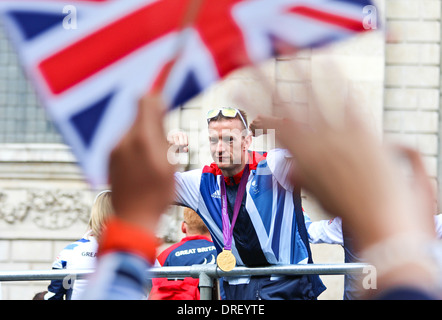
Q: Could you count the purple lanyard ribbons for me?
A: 1